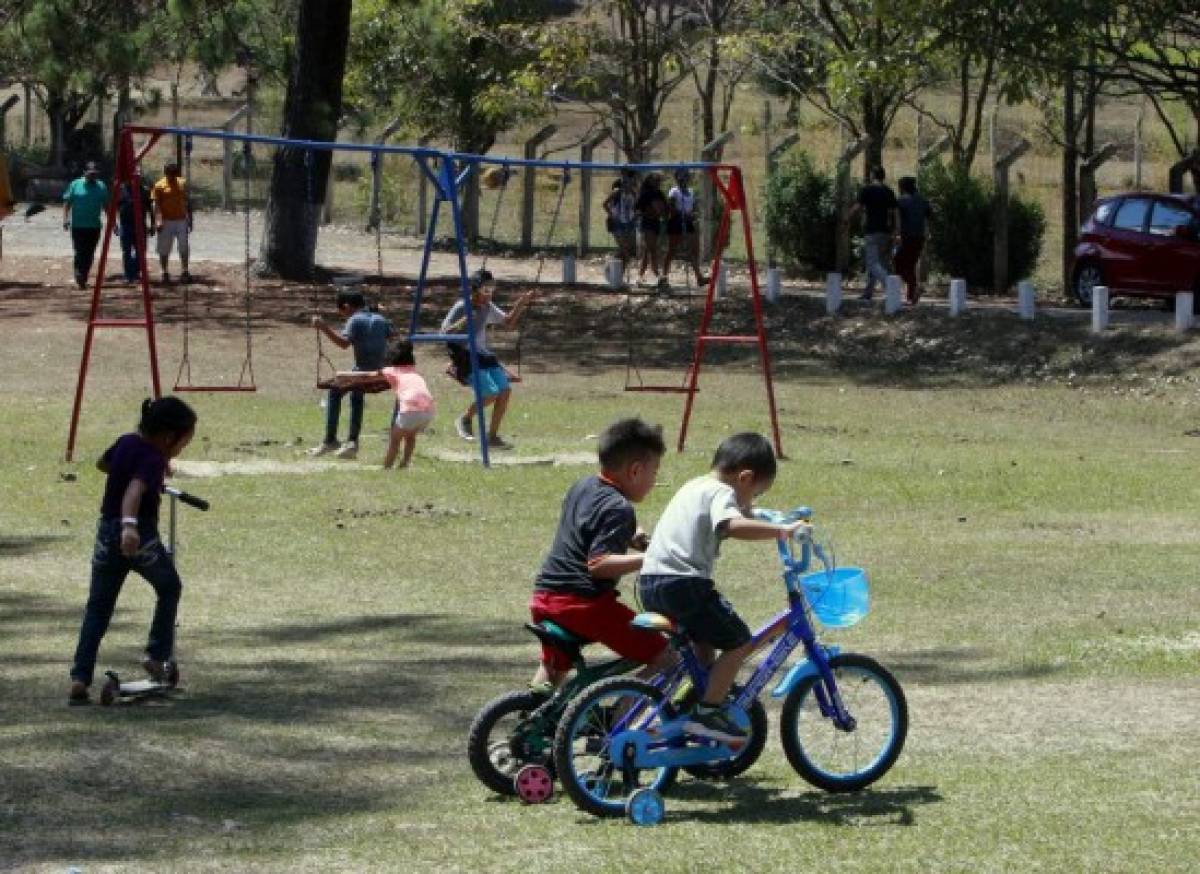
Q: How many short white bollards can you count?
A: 10